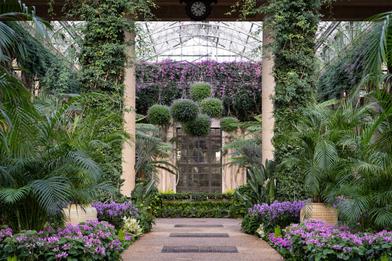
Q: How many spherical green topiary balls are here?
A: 6